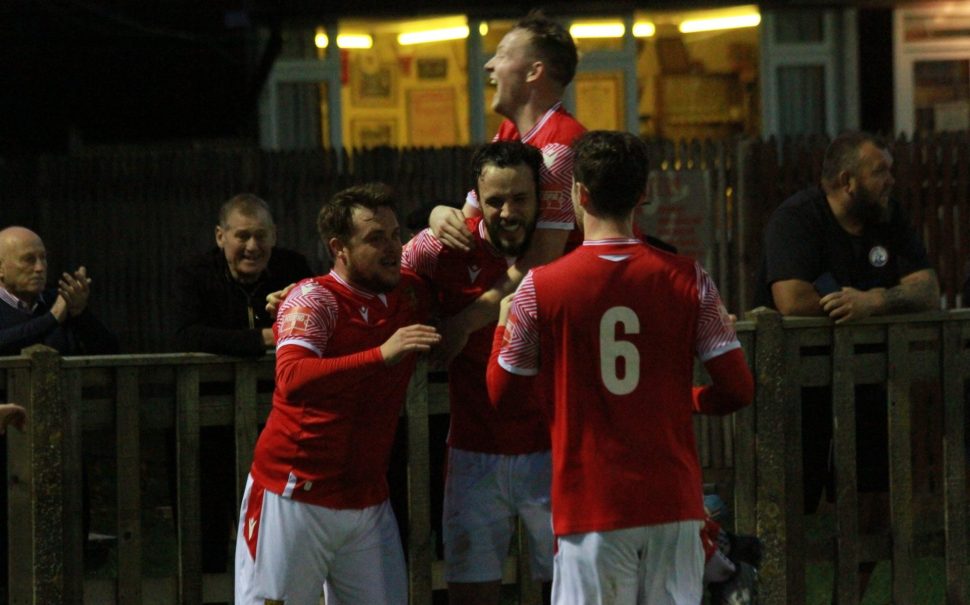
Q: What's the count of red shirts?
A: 4